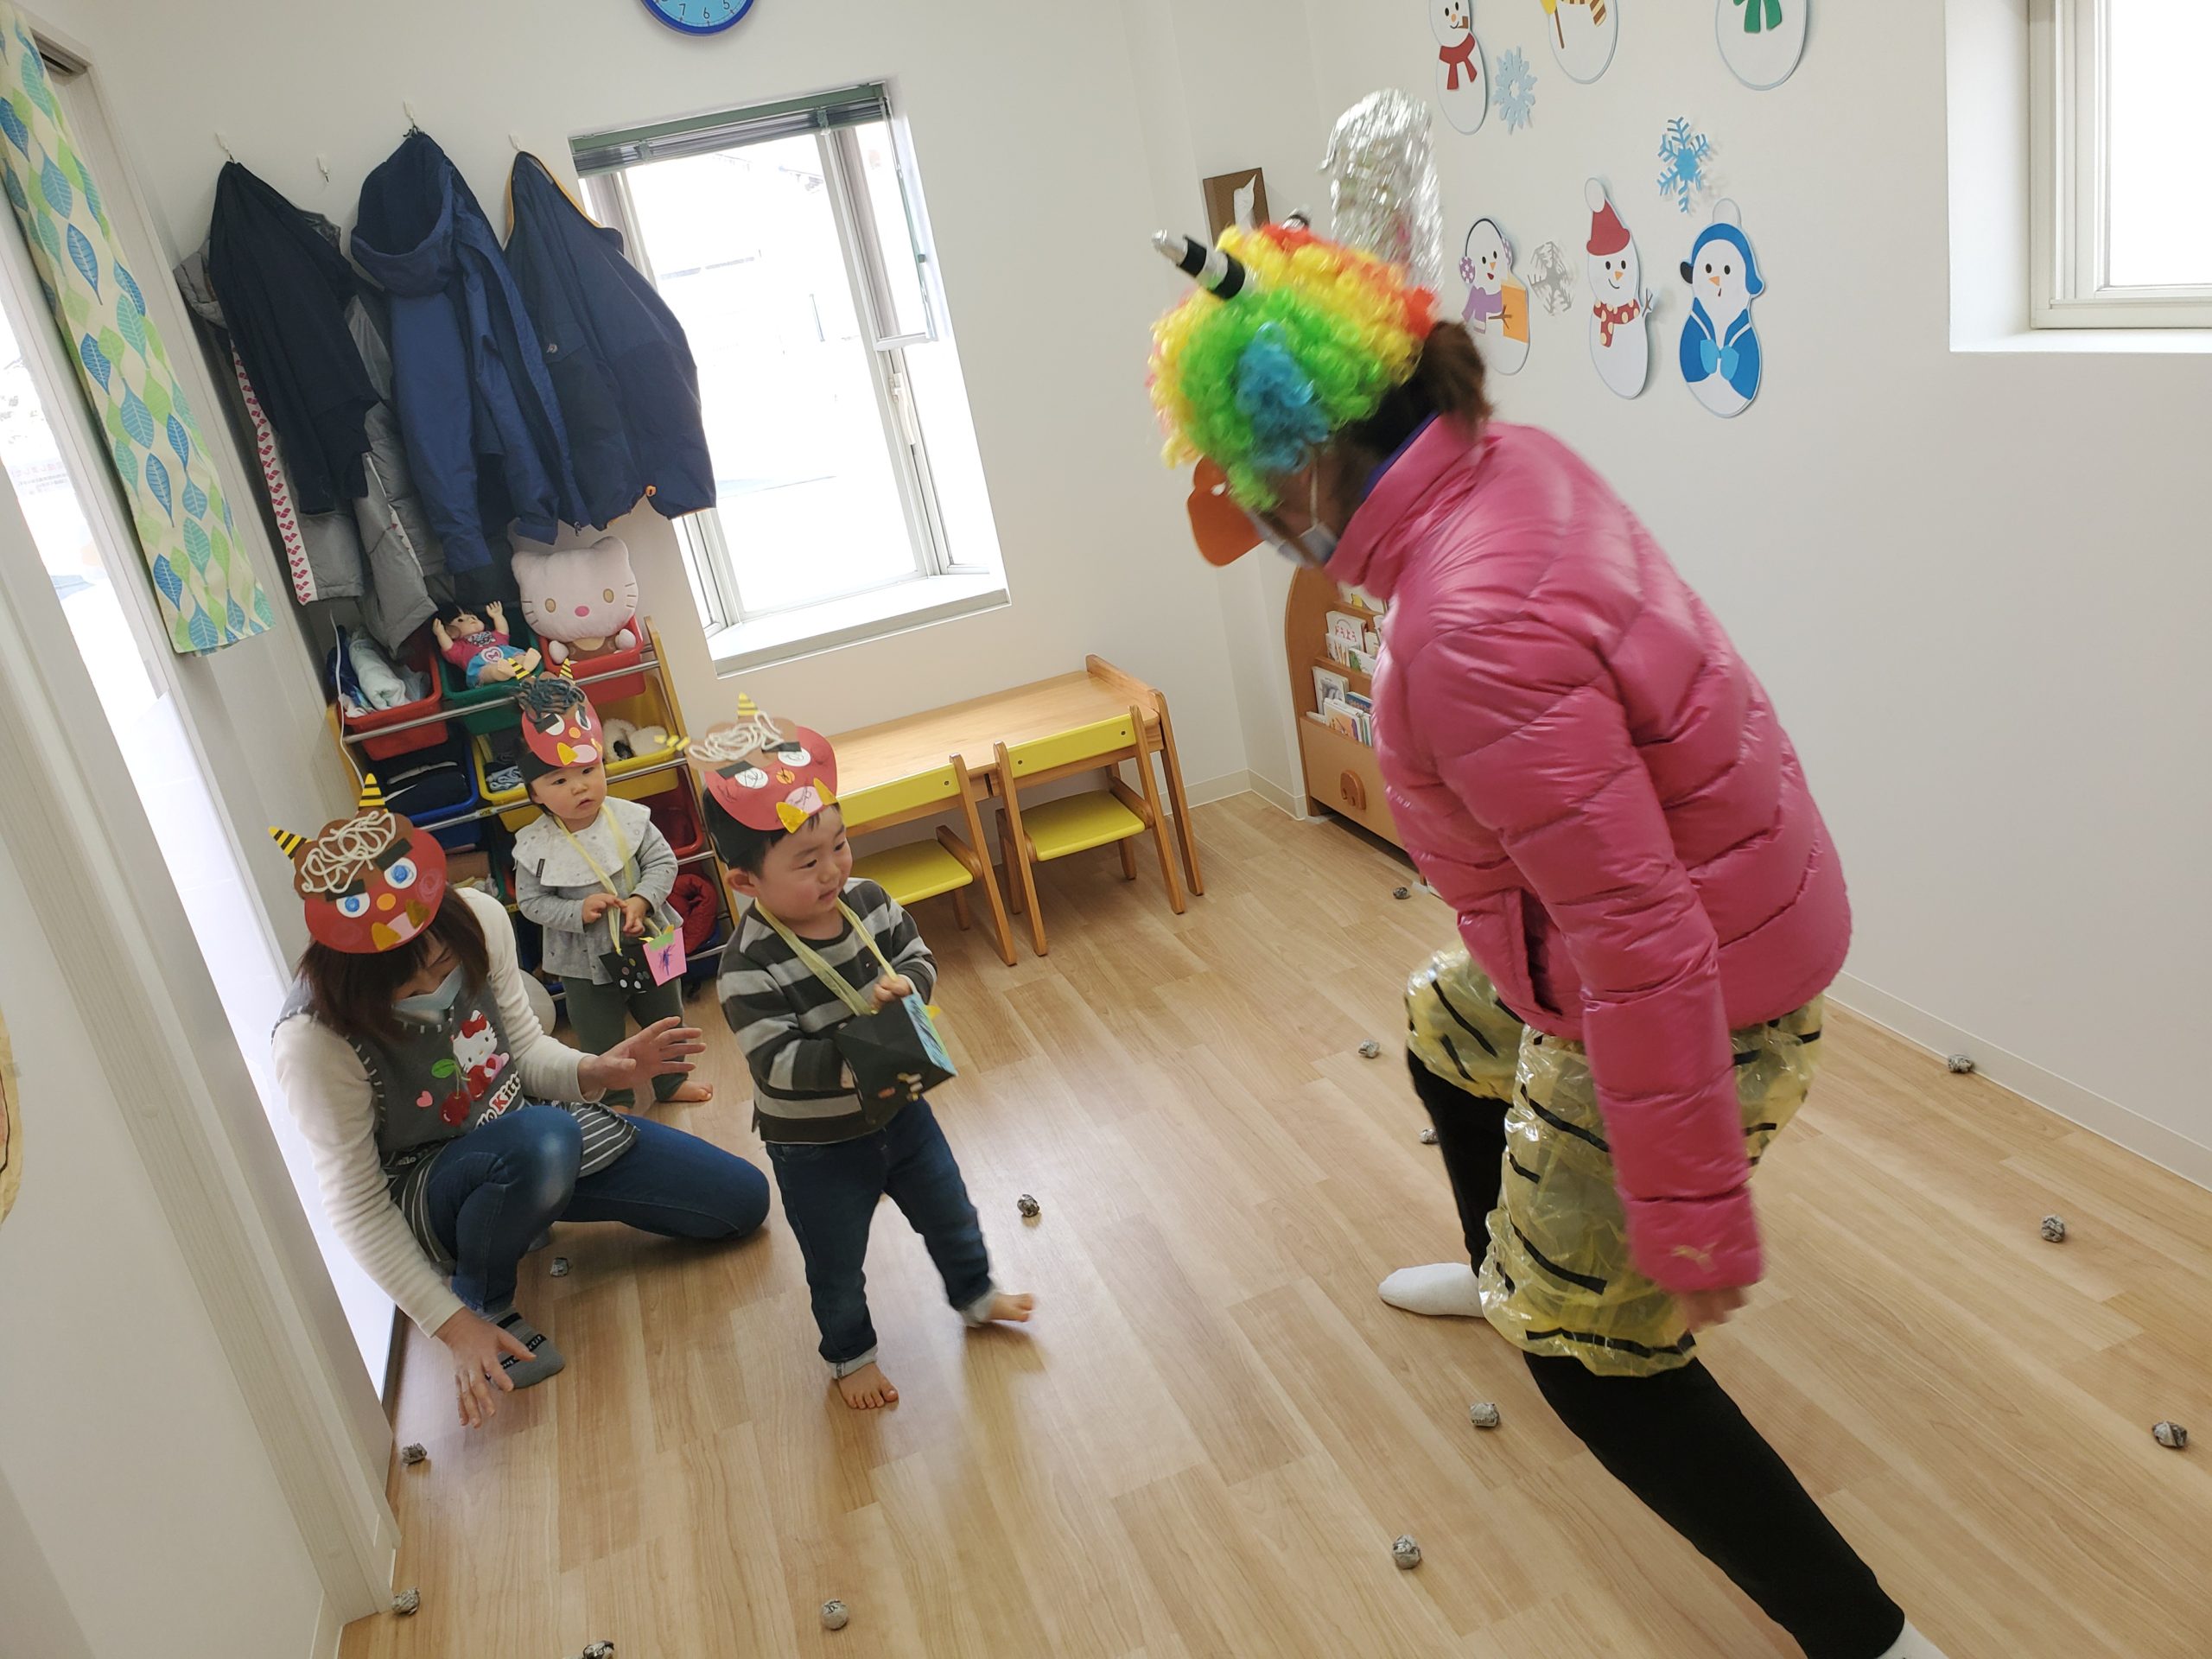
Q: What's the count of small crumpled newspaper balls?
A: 14